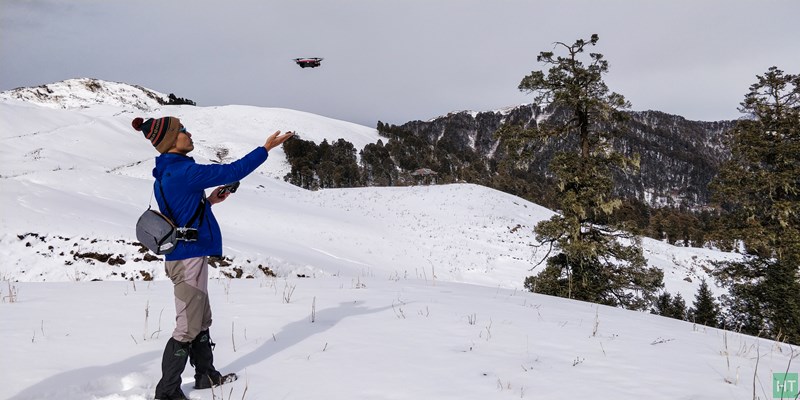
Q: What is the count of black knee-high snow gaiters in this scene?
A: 2